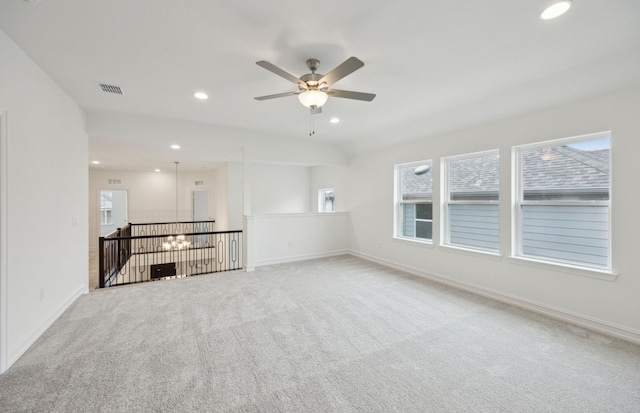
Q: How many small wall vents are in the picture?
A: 2